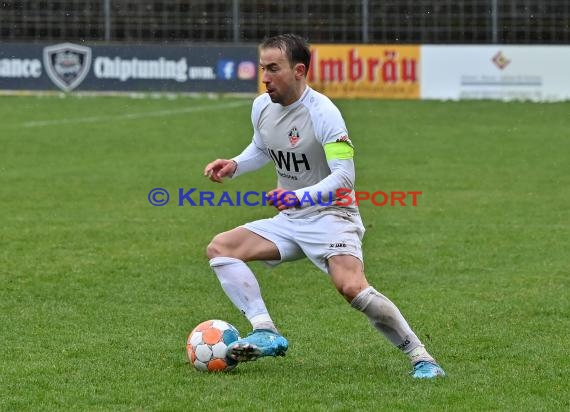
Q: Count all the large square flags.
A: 0